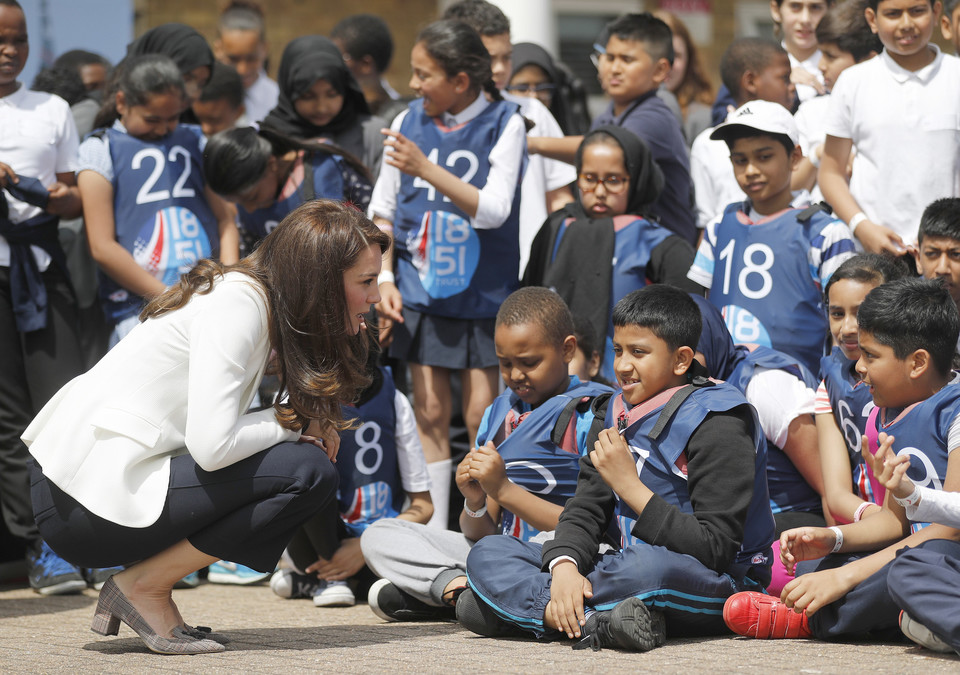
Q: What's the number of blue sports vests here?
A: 11